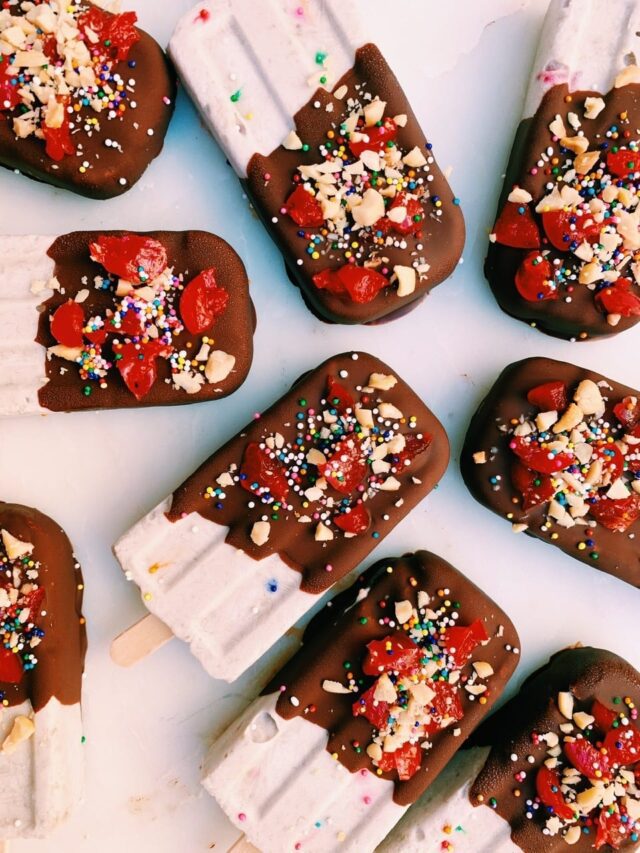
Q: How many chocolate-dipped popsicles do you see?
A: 9